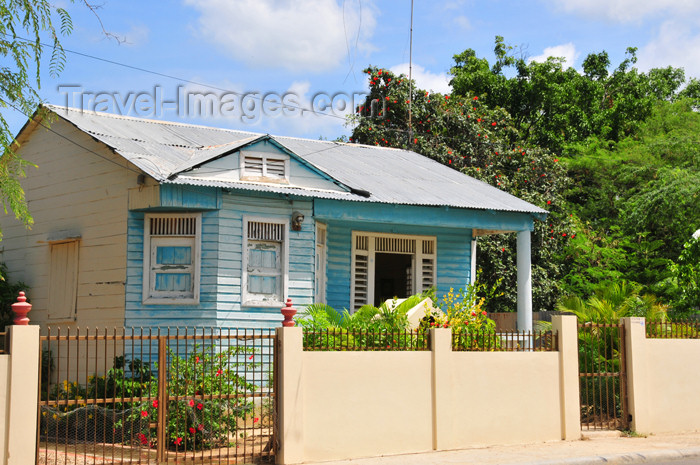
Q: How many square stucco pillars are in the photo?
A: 5